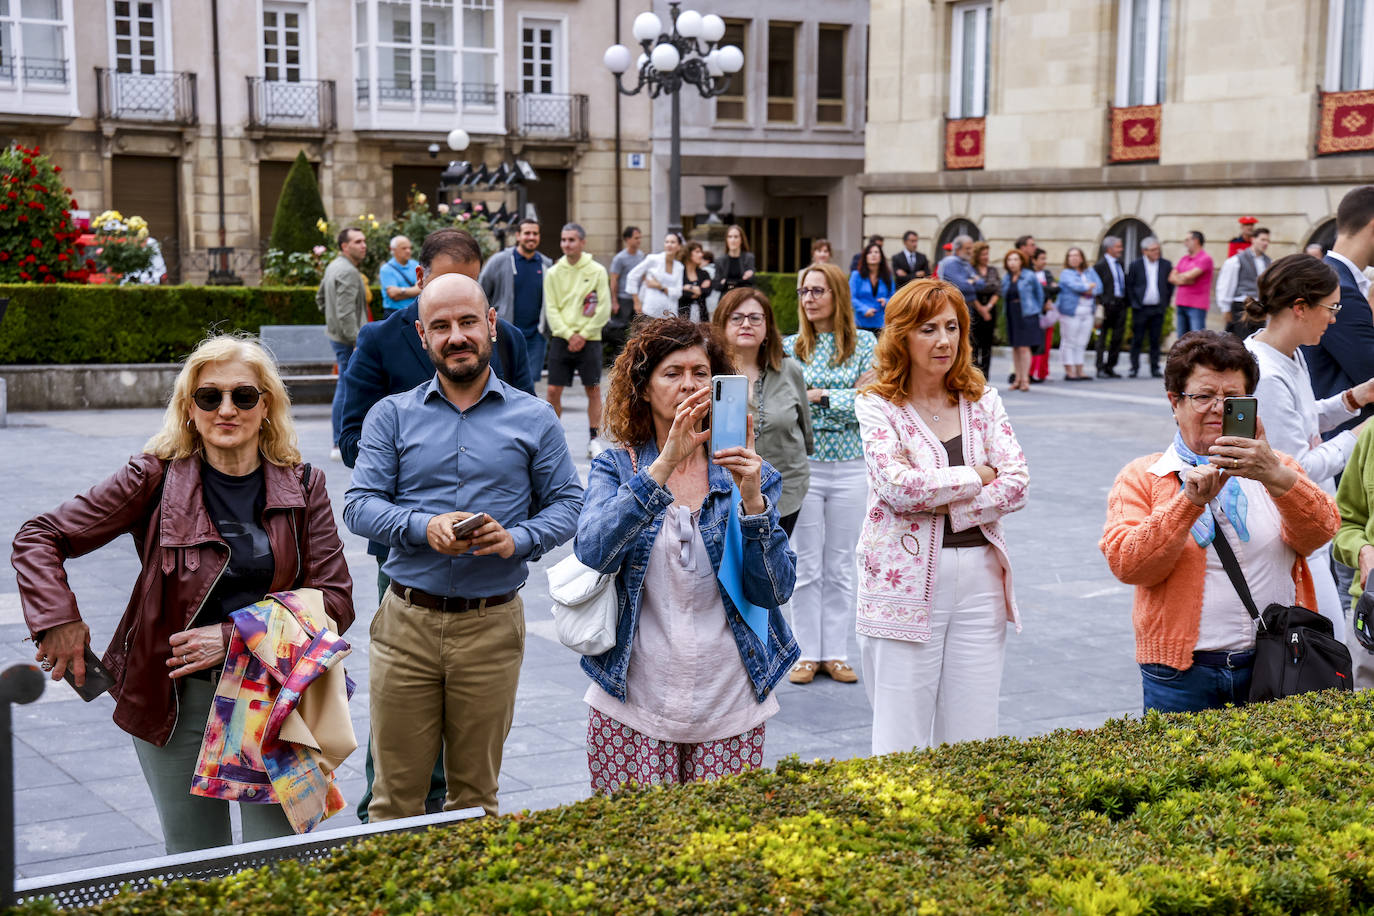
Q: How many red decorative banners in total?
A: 3